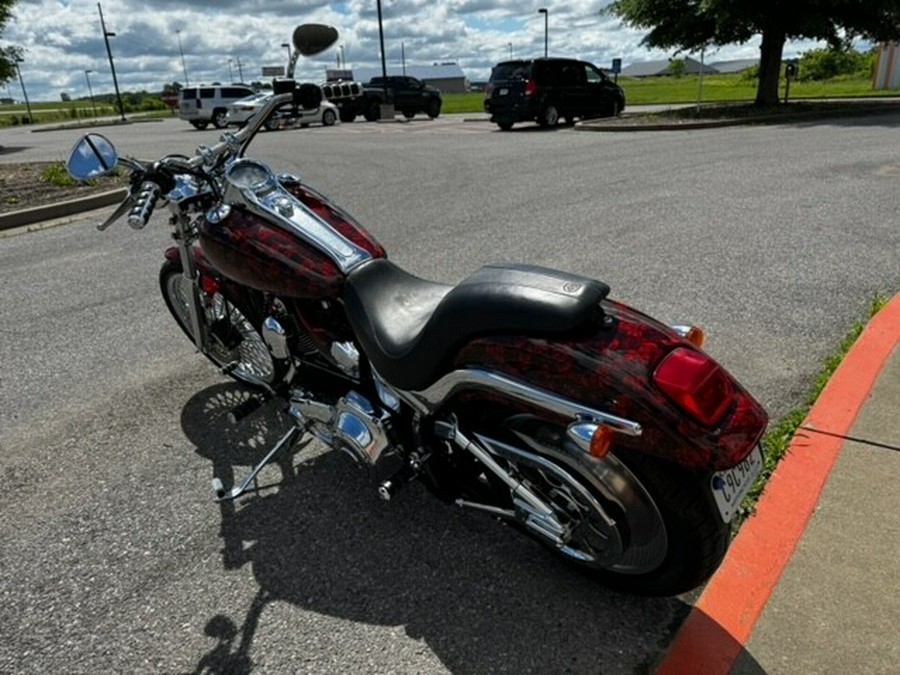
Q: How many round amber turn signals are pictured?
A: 2